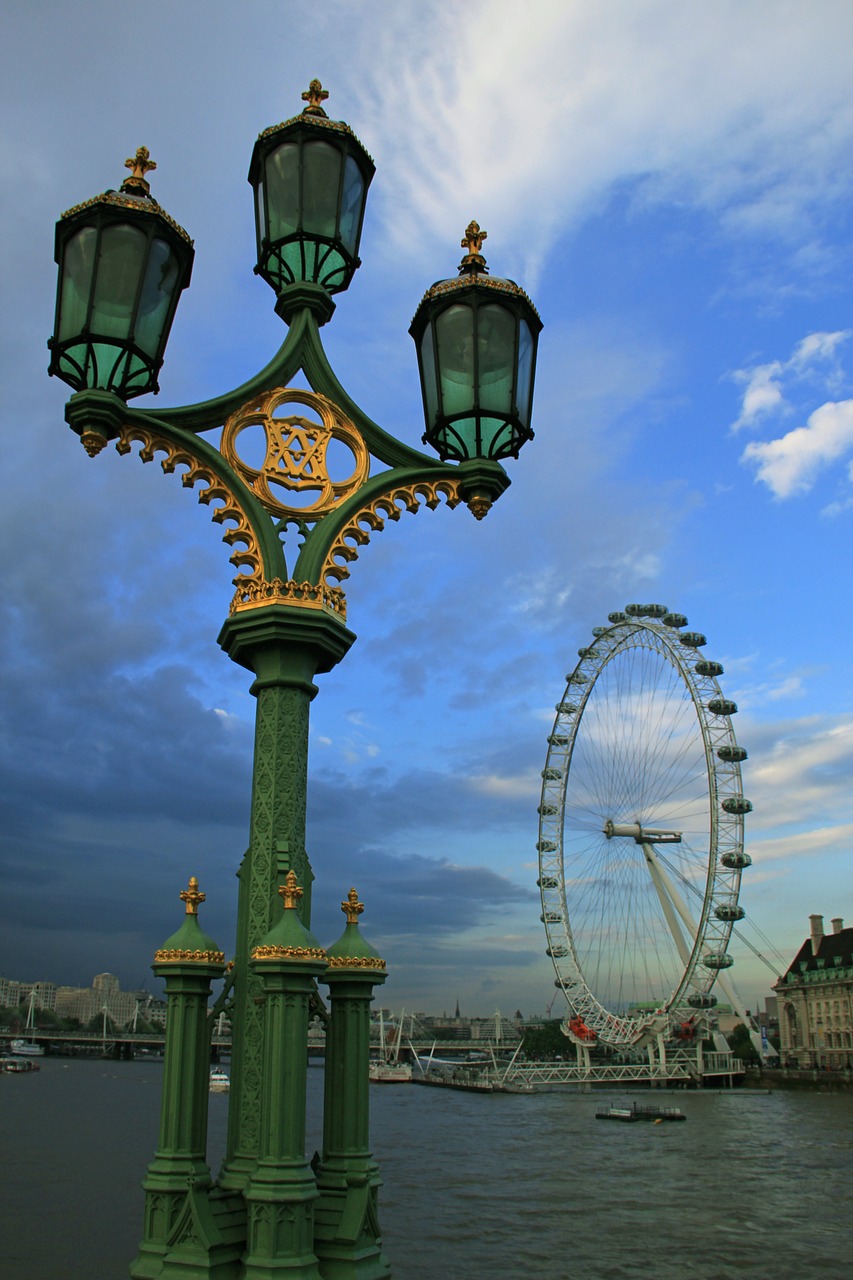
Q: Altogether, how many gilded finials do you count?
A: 6